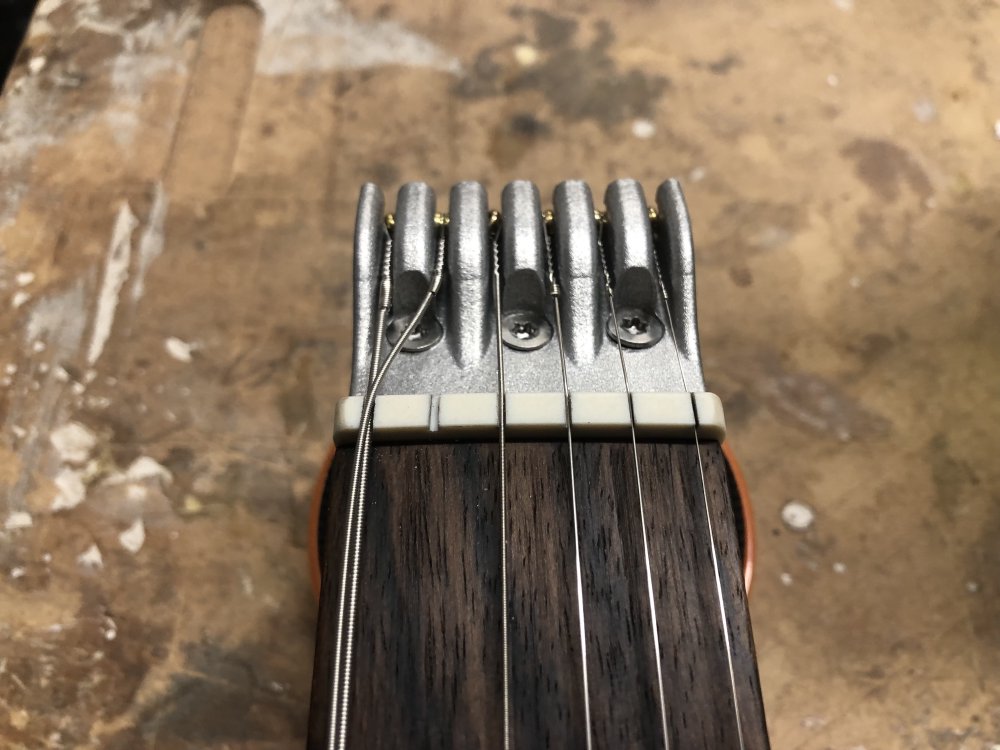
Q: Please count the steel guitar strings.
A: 6